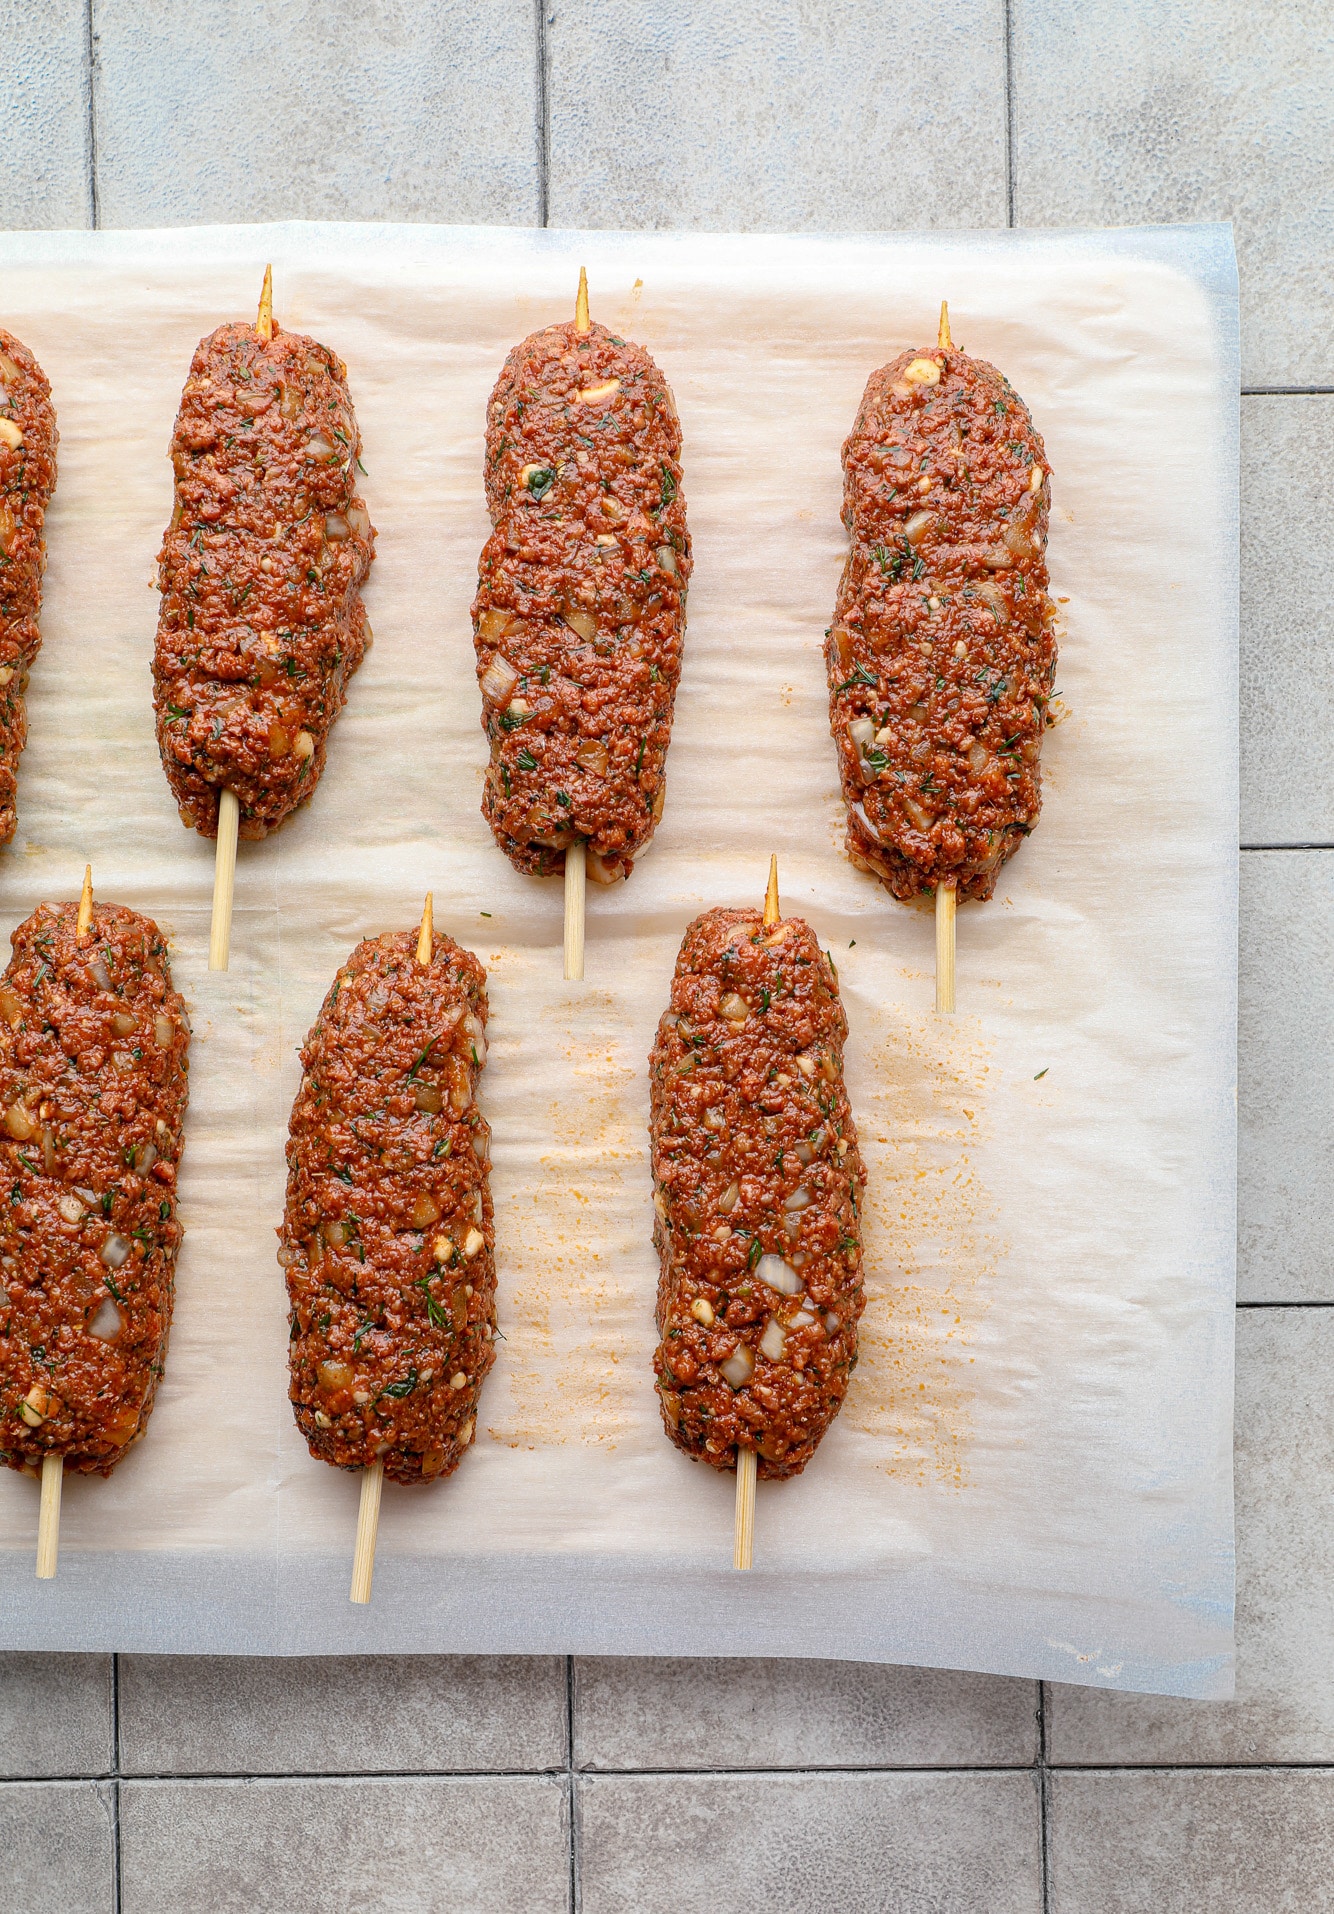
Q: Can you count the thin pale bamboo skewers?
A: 6